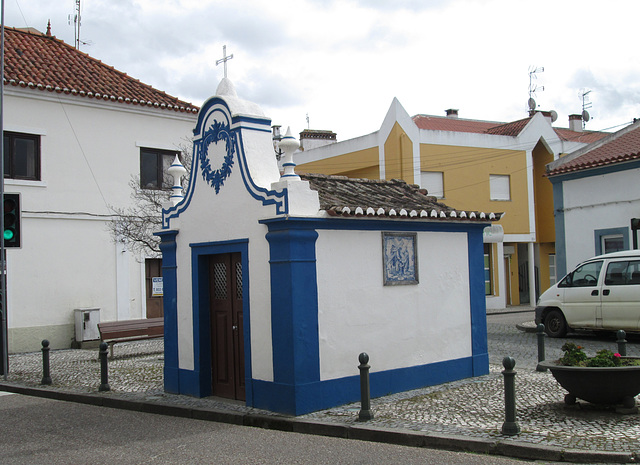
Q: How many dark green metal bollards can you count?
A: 6